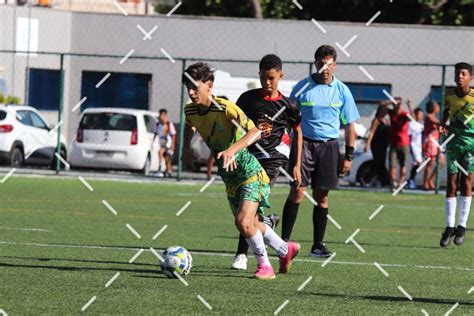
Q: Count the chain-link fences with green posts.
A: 1